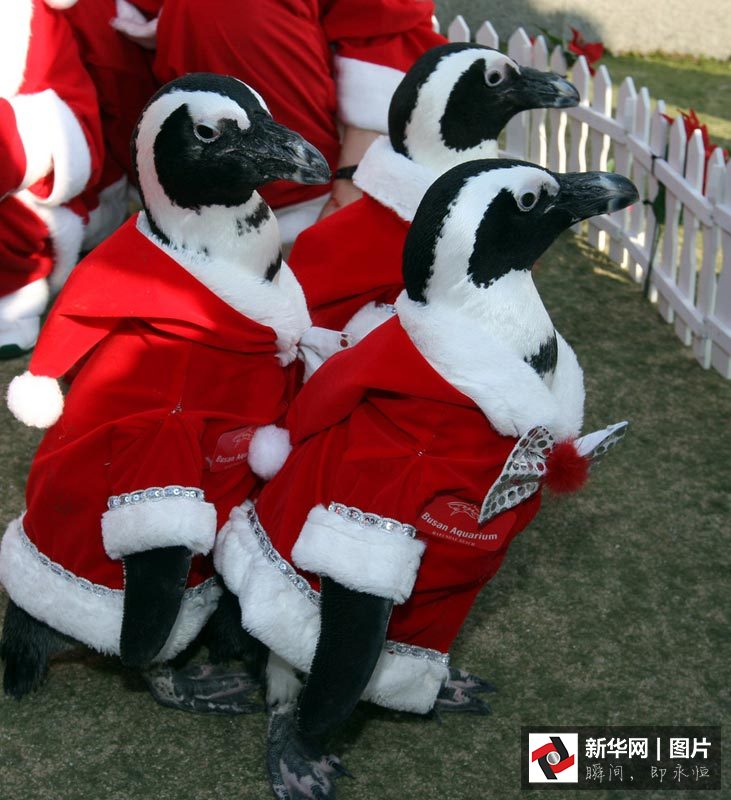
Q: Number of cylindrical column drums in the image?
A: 0